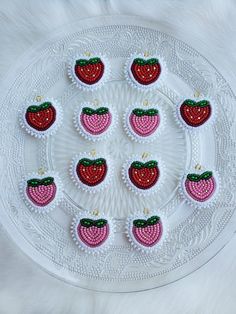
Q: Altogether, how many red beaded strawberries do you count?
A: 6